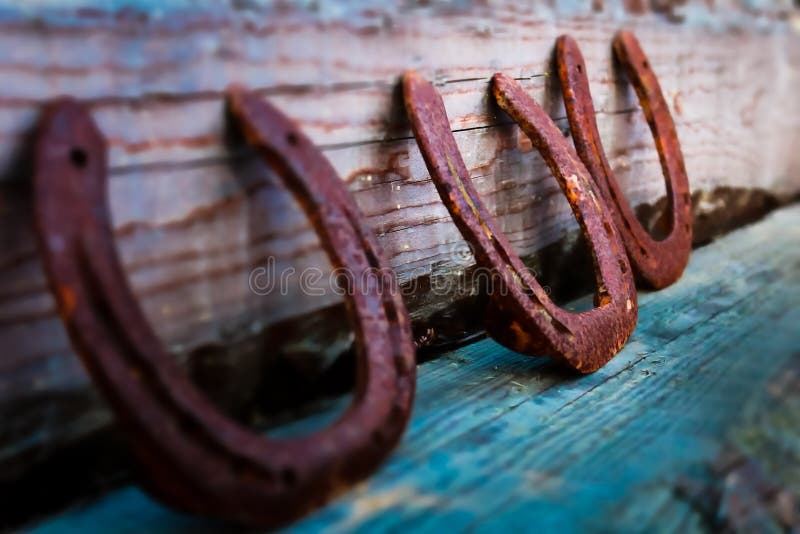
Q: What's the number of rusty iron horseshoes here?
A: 3